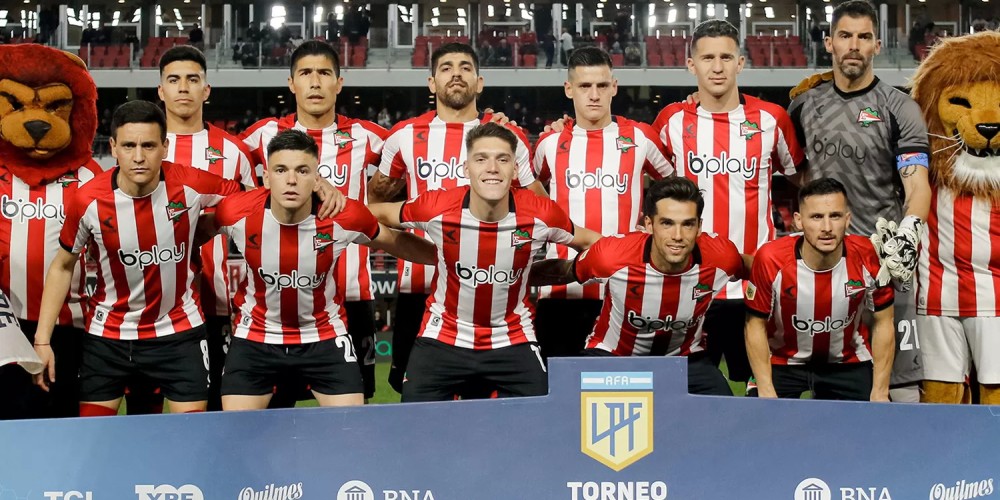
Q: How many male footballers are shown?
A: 11